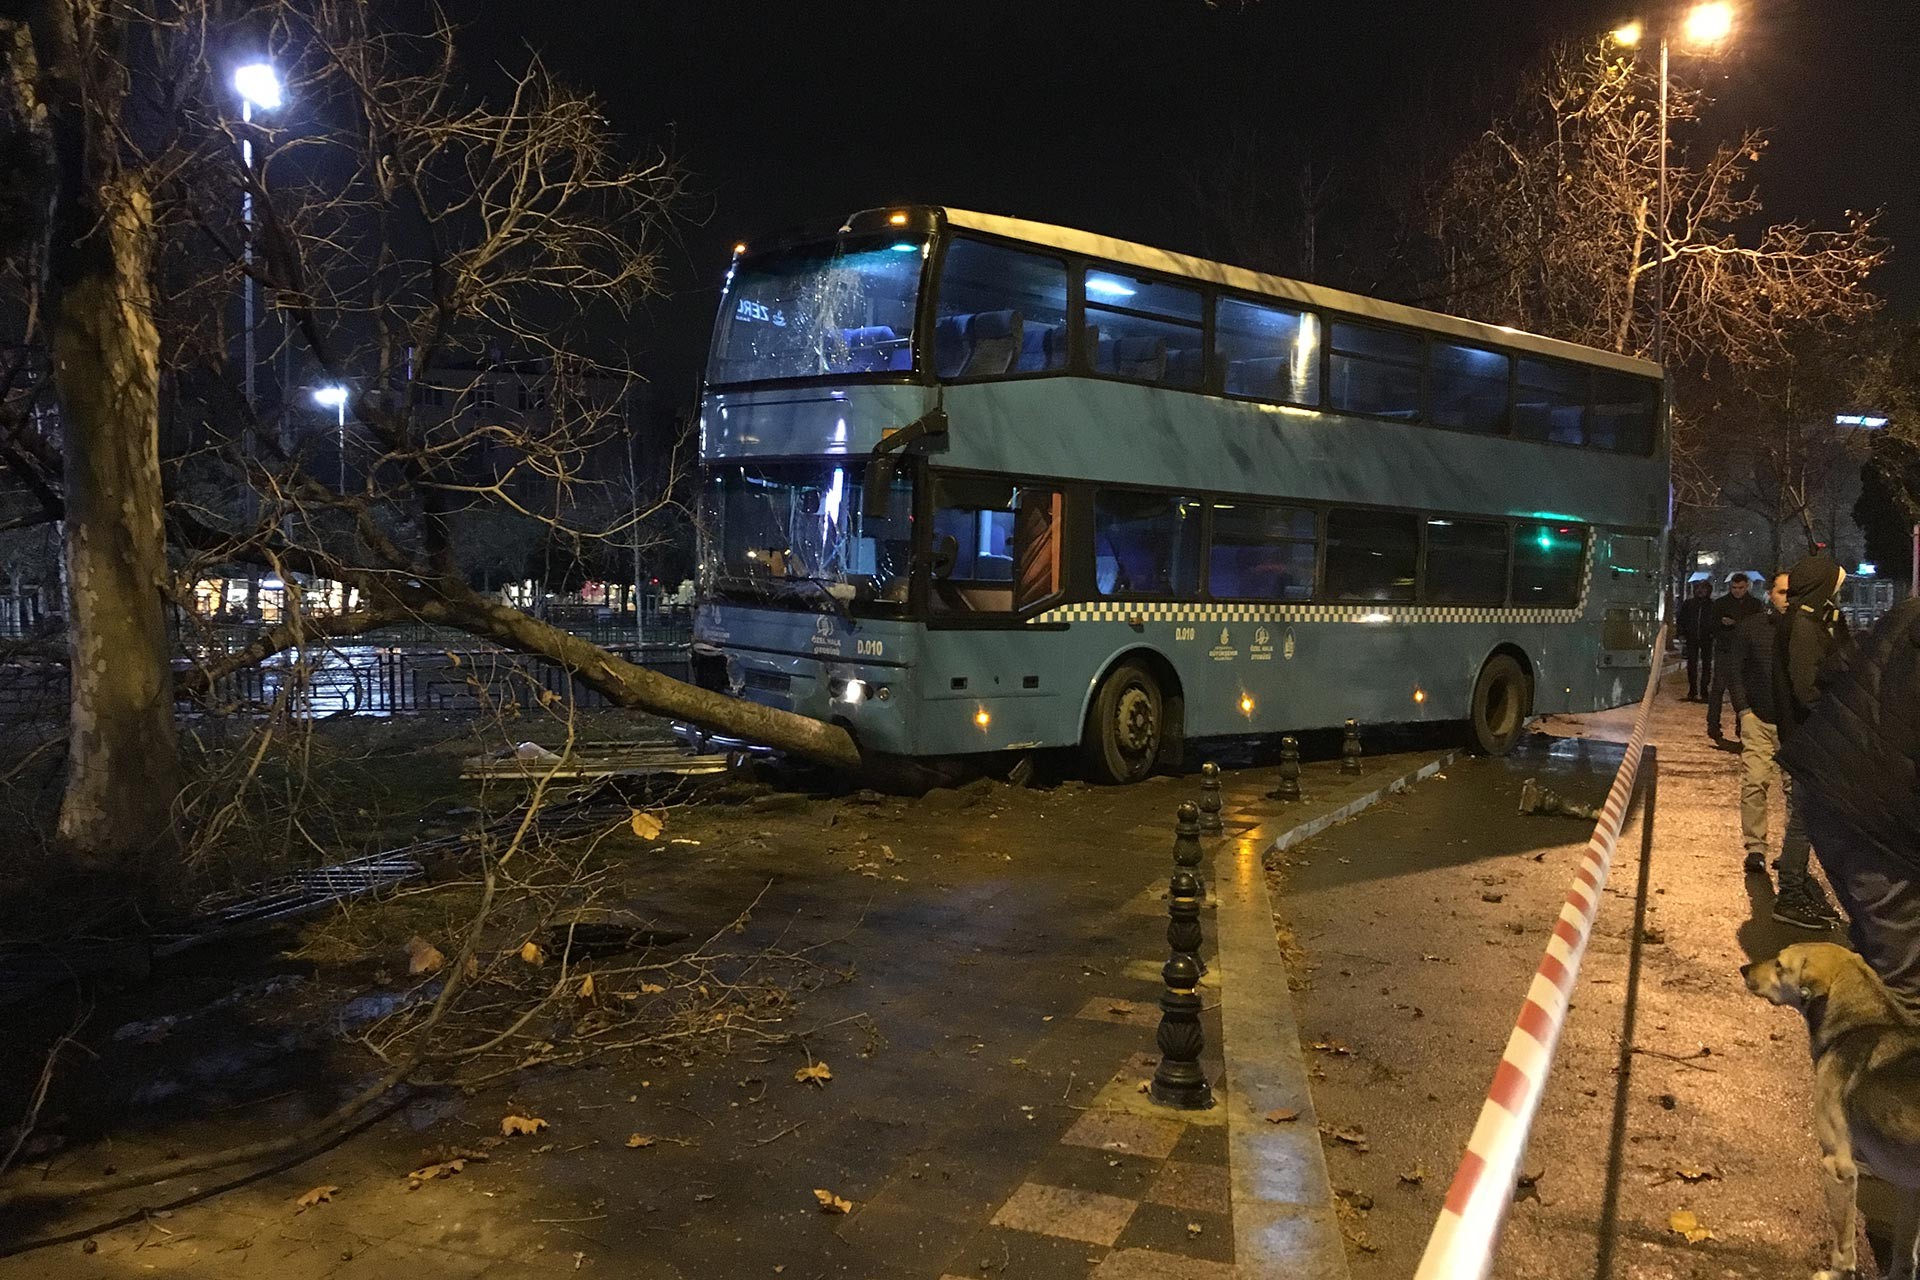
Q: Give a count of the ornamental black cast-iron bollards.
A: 6